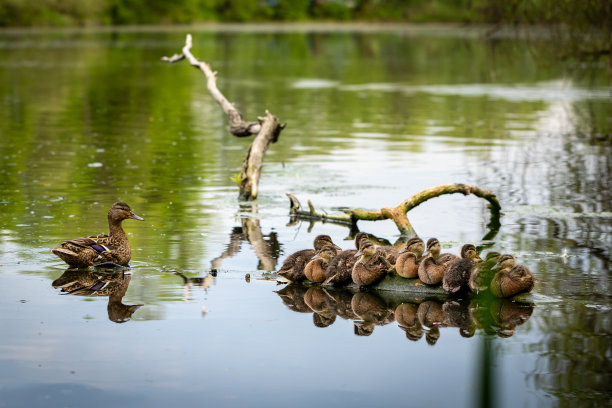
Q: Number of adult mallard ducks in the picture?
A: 1